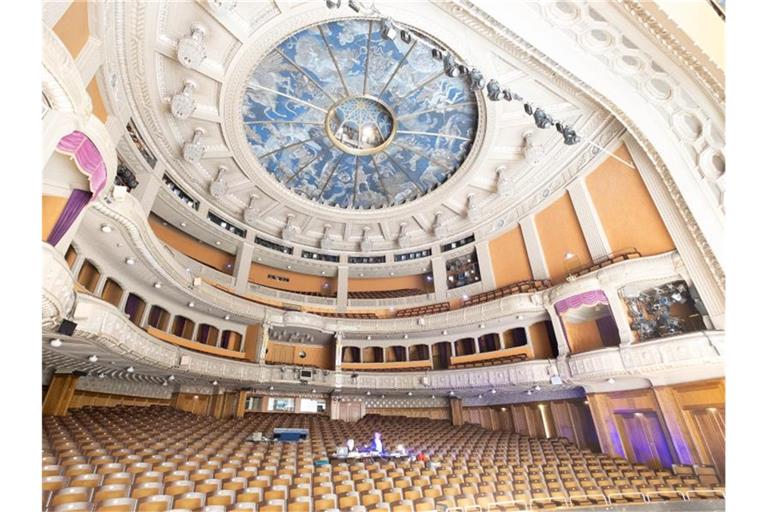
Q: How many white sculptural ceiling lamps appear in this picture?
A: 14